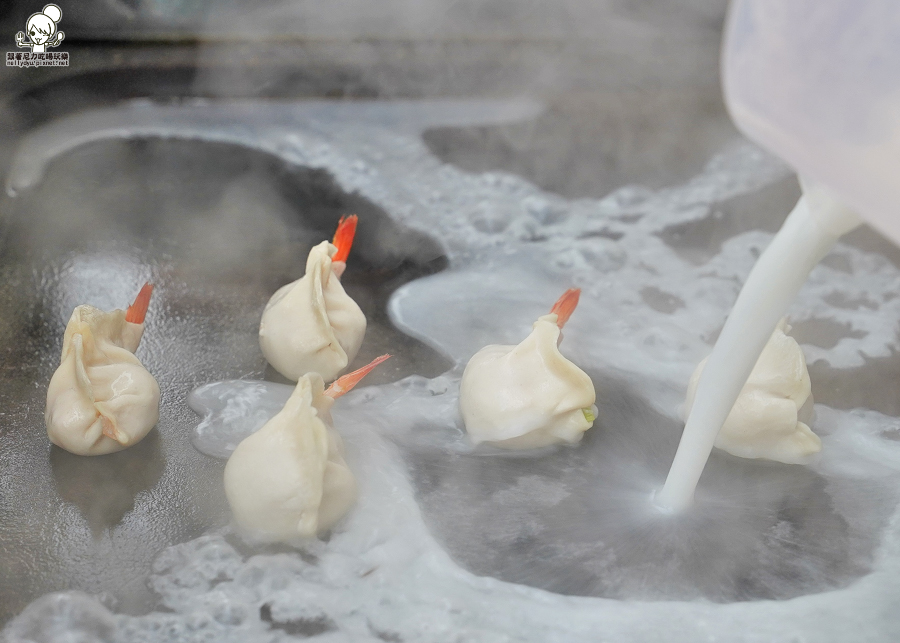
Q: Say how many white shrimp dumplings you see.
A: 5